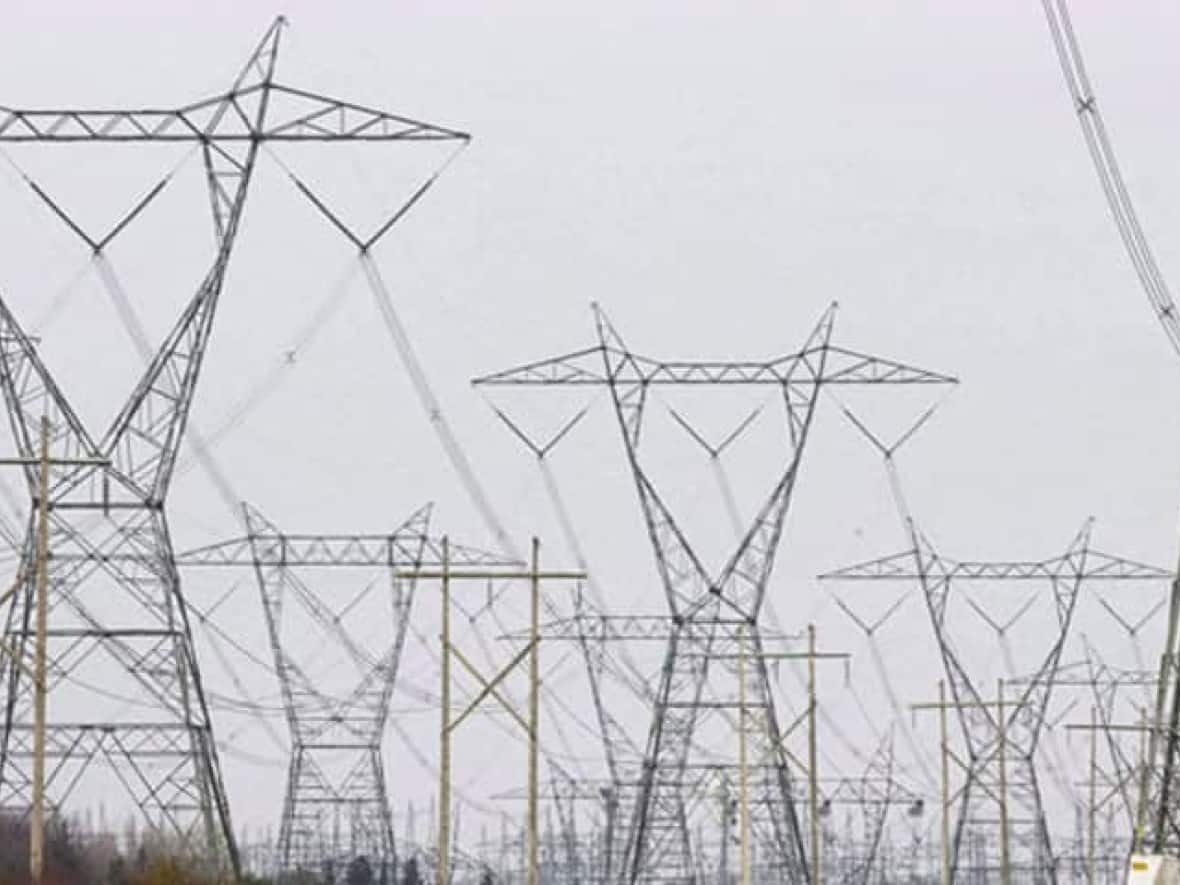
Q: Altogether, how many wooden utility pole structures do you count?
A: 5